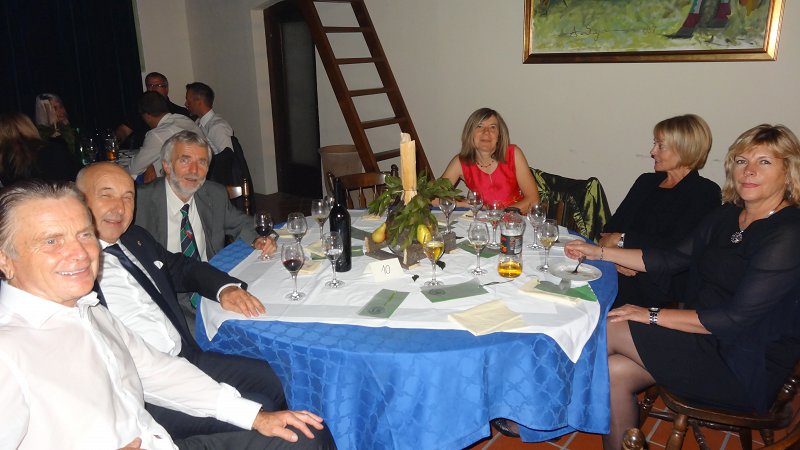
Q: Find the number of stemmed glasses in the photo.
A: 13